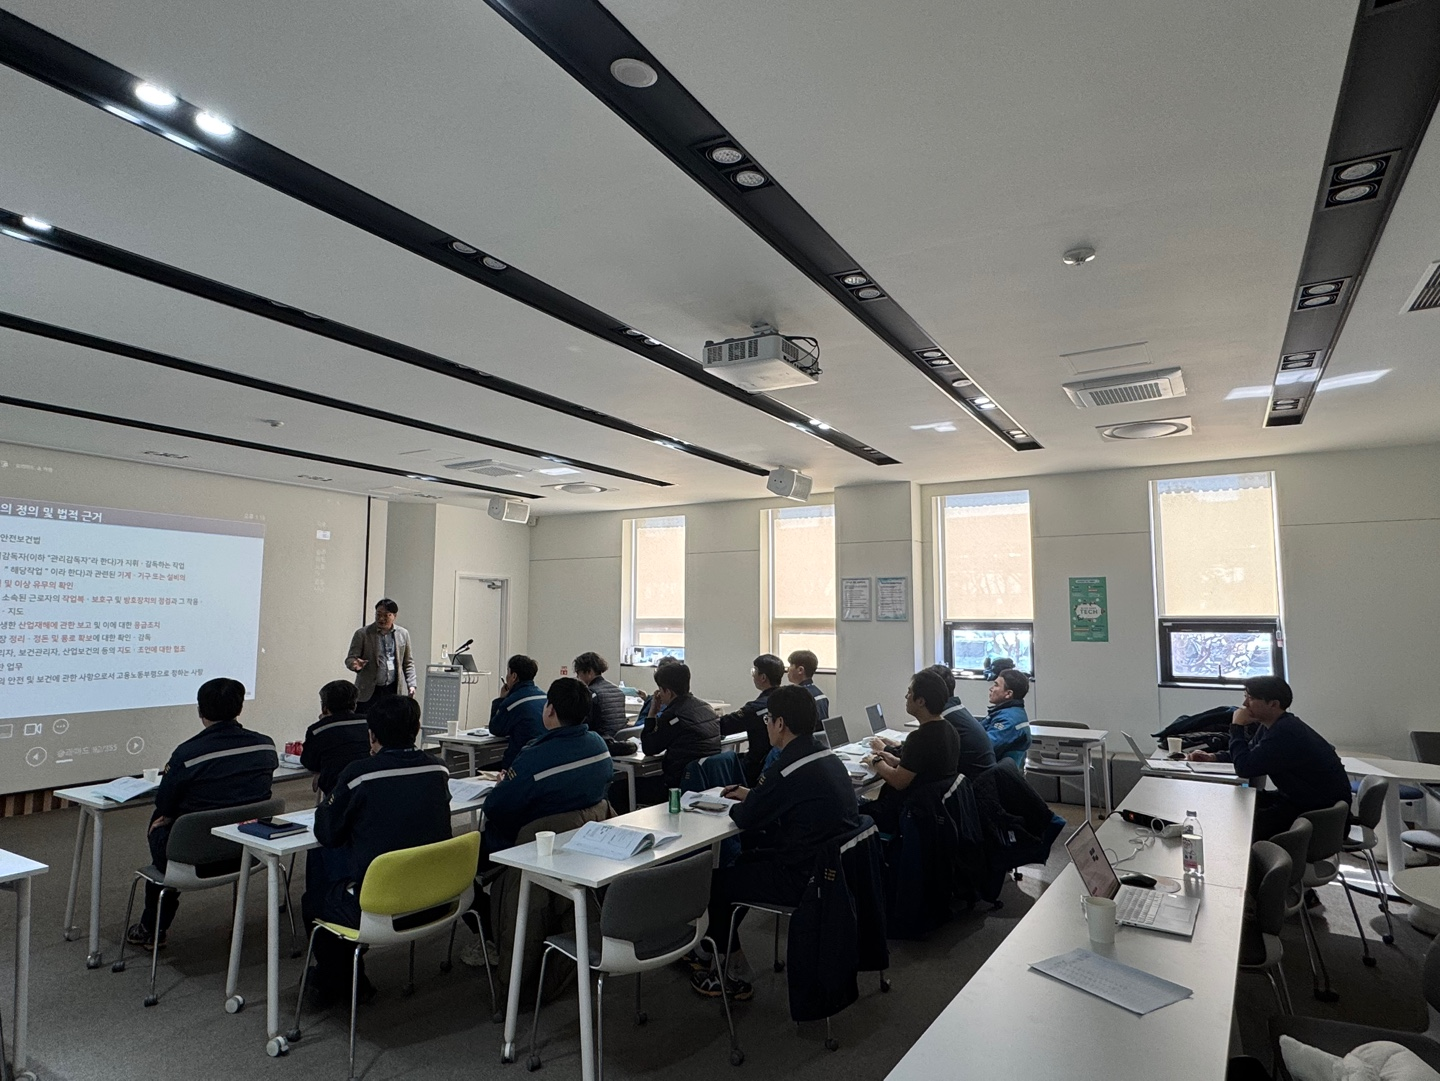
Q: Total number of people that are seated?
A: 15